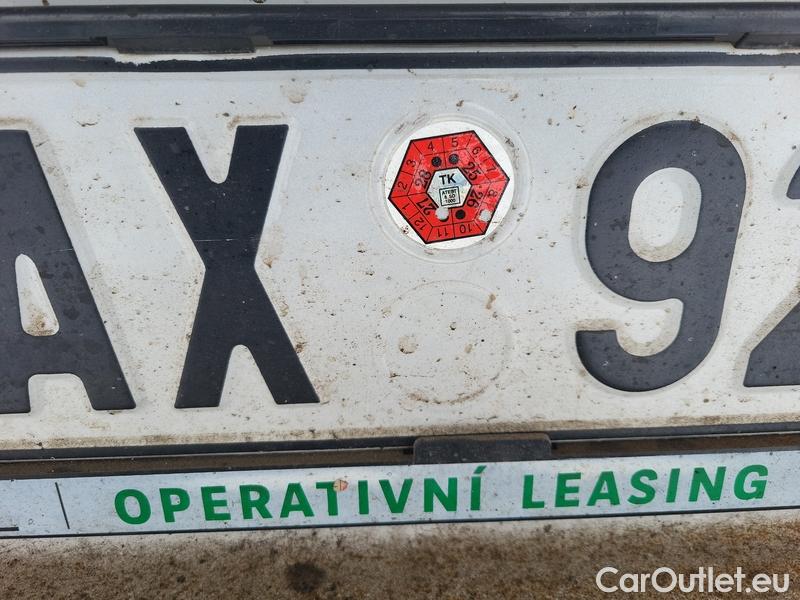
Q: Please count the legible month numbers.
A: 11